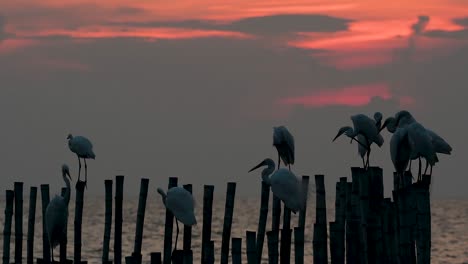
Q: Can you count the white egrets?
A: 10